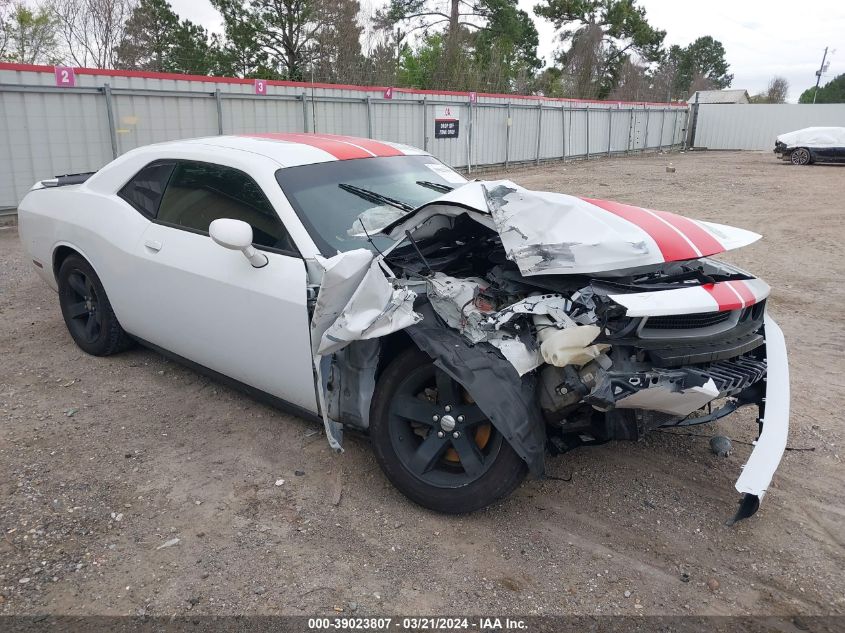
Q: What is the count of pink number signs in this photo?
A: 4